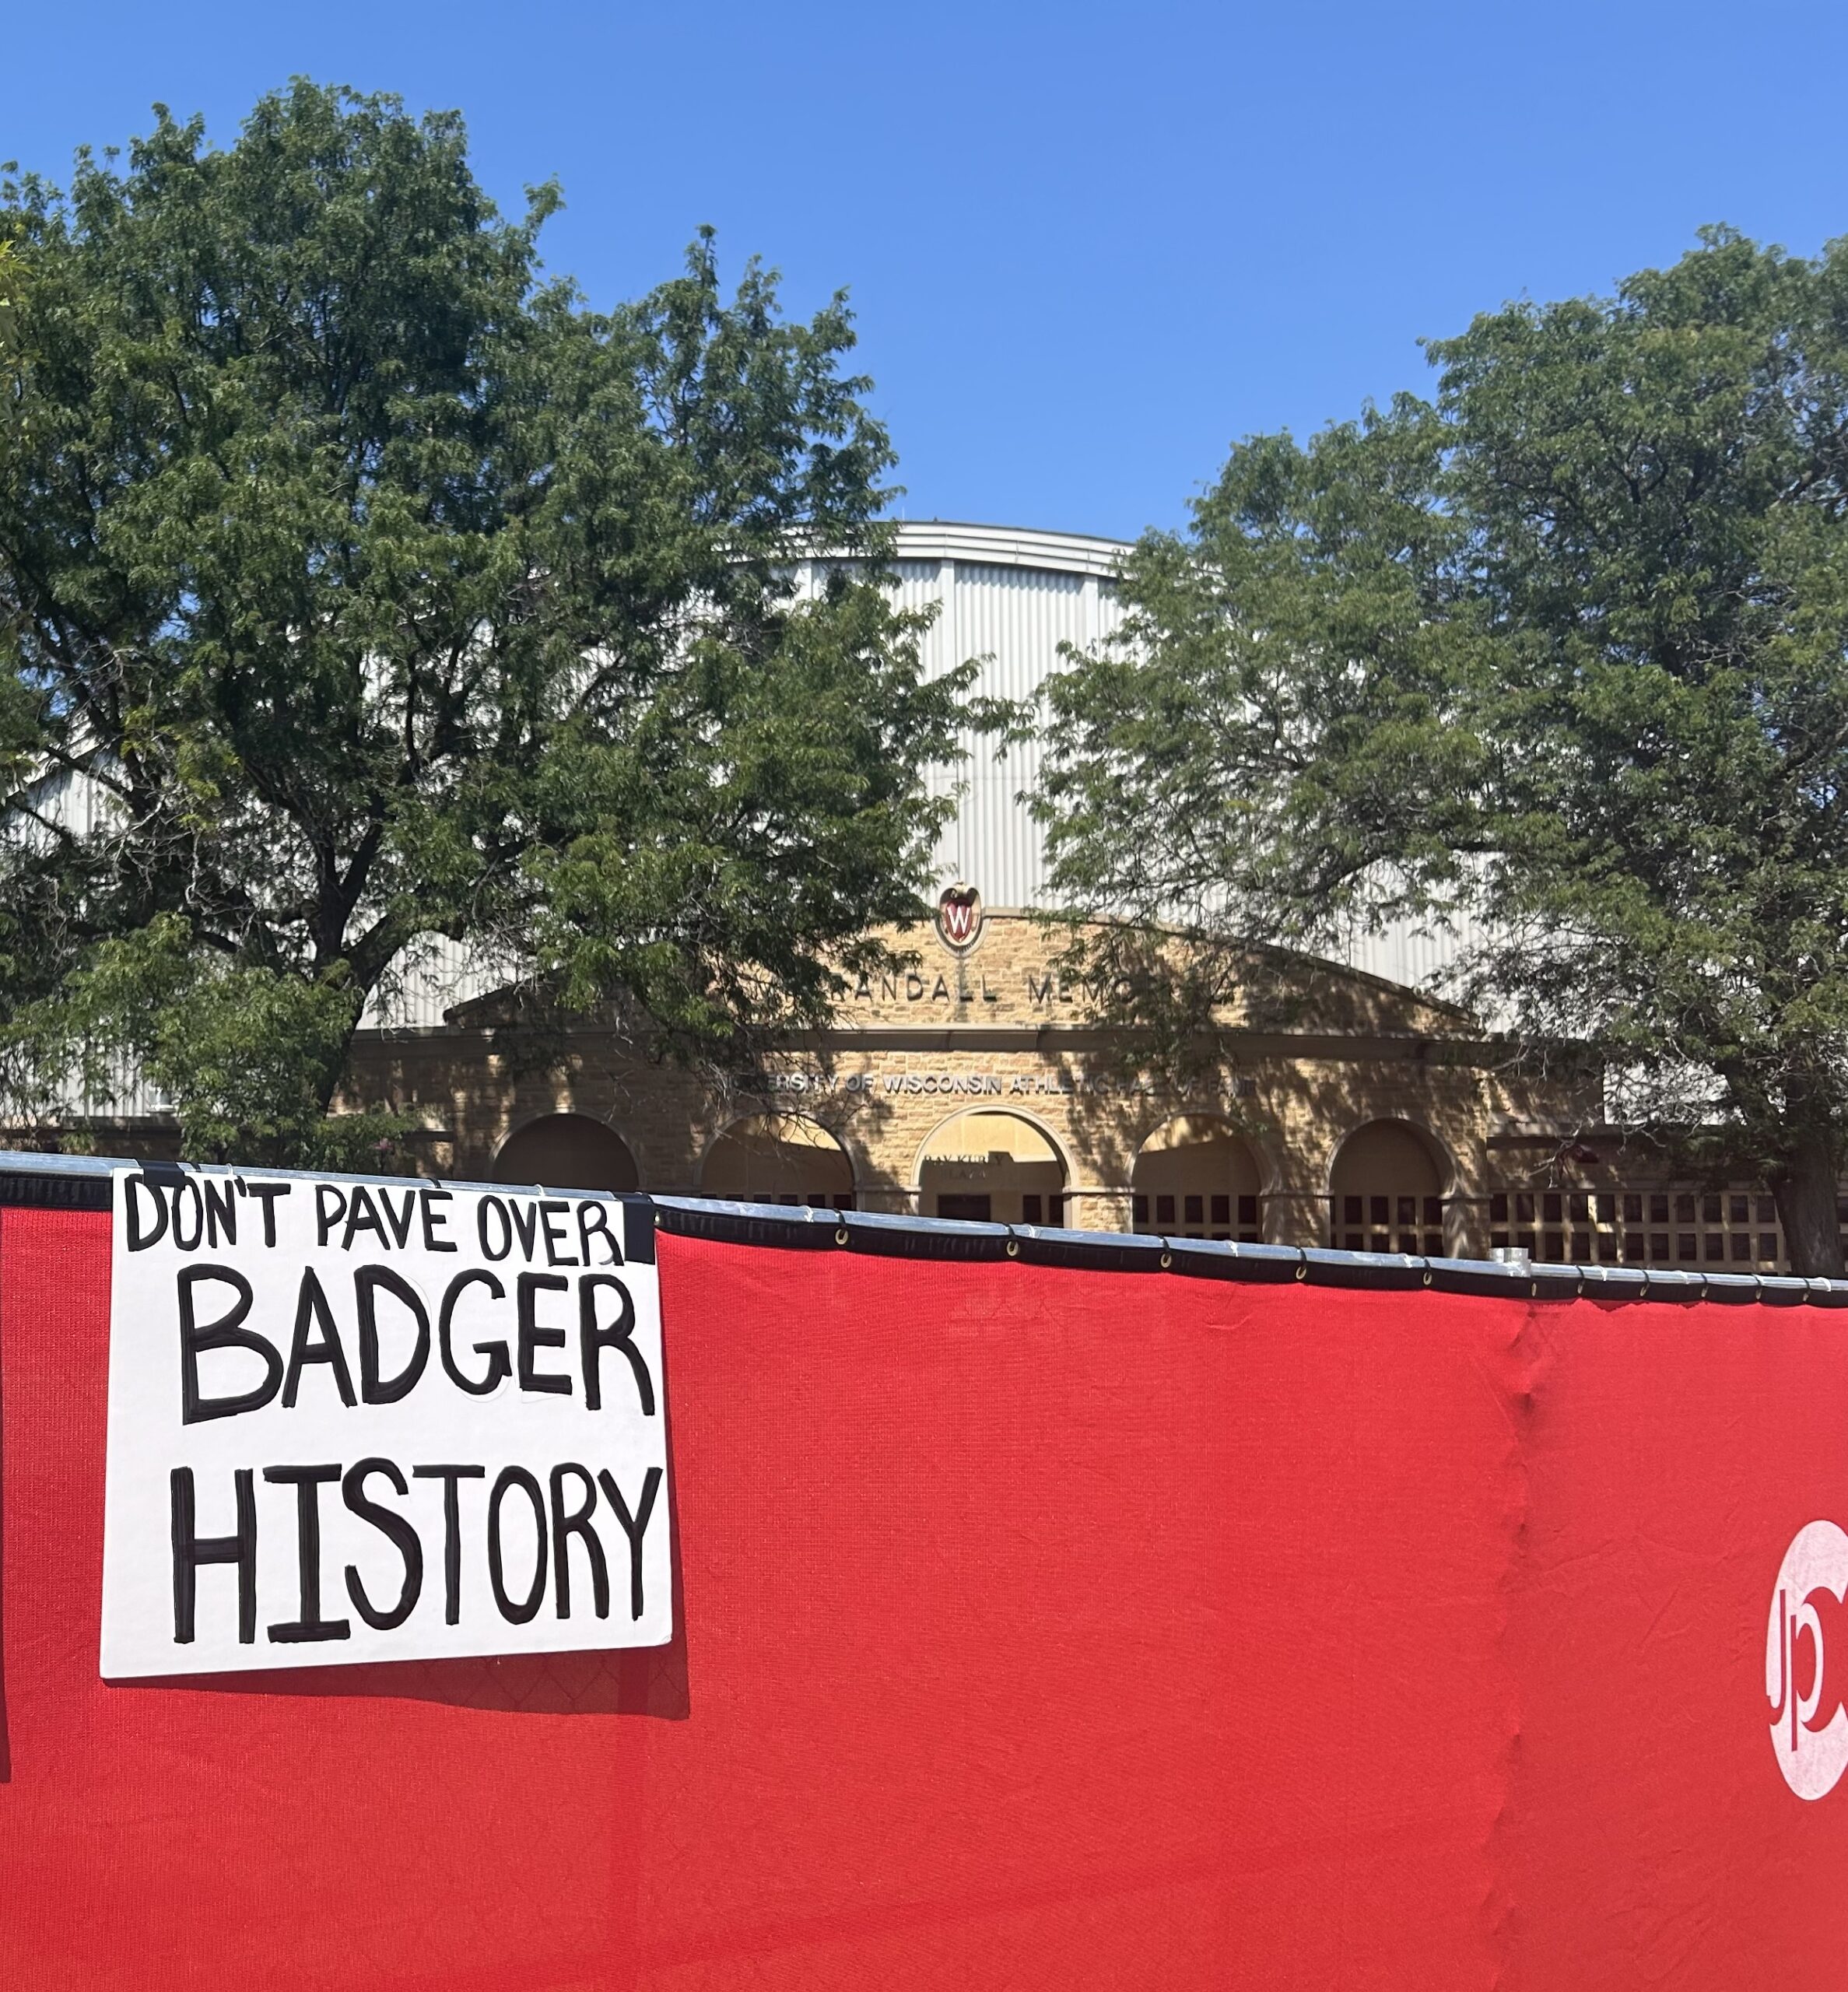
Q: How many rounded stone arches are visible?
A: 5